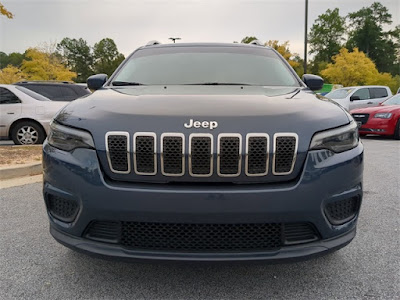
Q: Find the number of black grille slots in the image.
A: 7